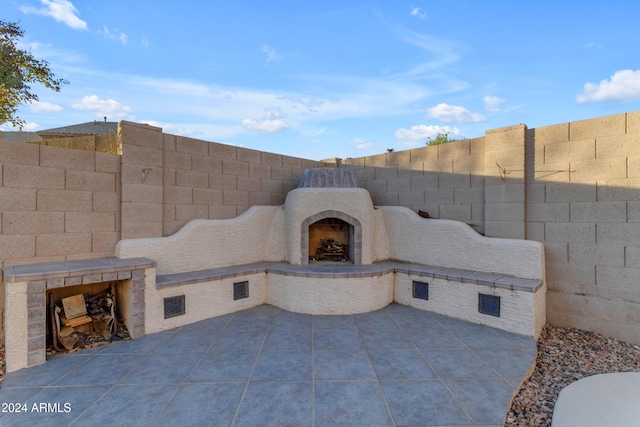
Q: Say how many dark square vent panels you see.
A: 4